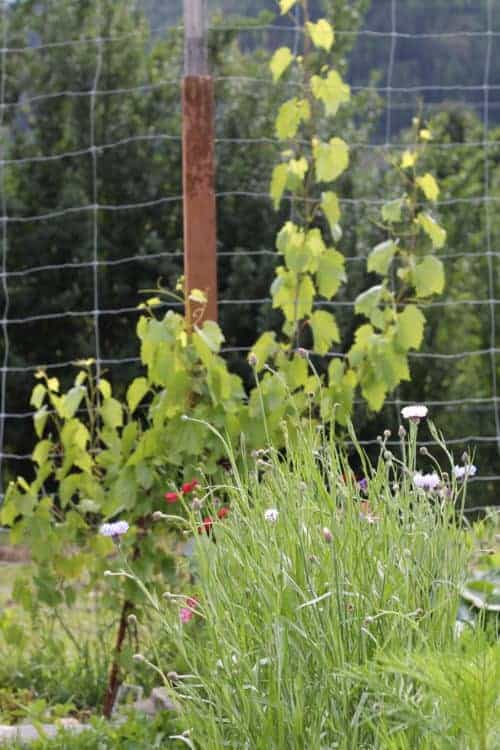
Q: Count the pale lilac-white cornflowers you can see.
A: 5